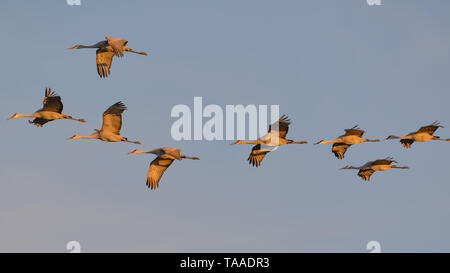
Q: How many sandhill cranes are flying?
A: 8